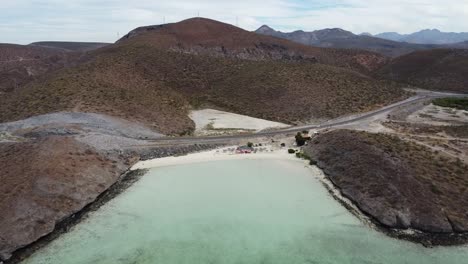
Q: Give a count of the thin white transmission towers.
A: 4